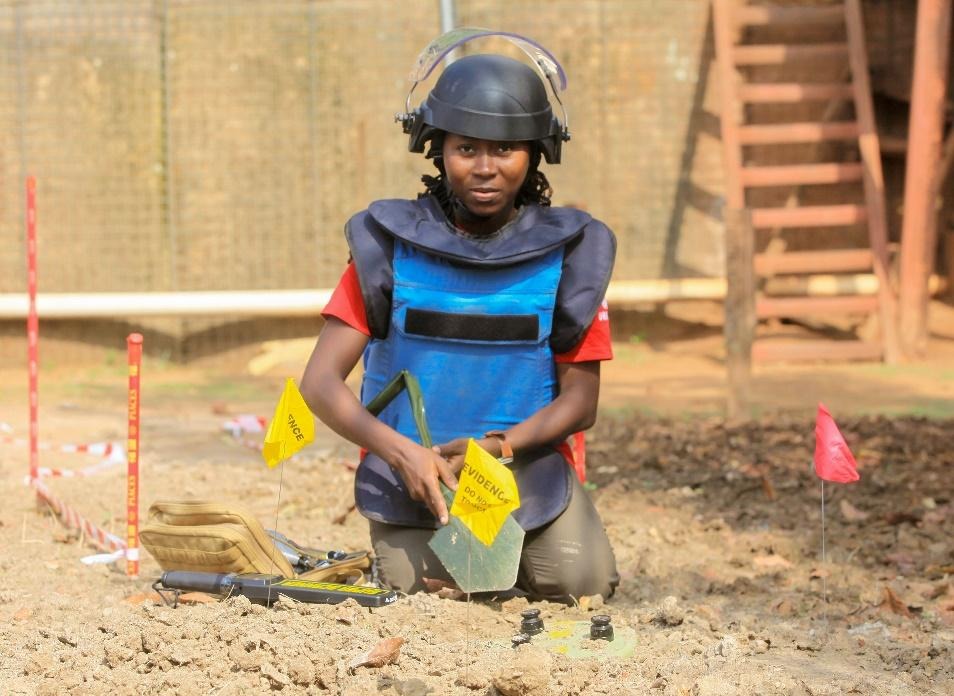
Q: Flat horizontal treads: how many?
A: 9